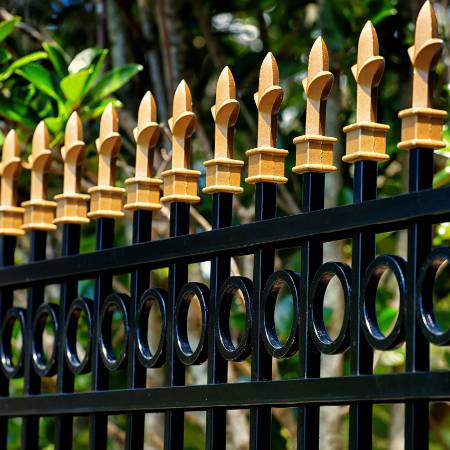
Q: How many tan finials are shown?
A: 11